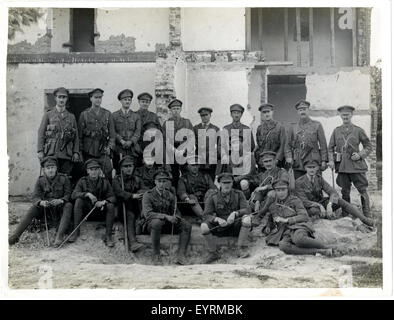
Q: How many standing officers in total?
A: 10